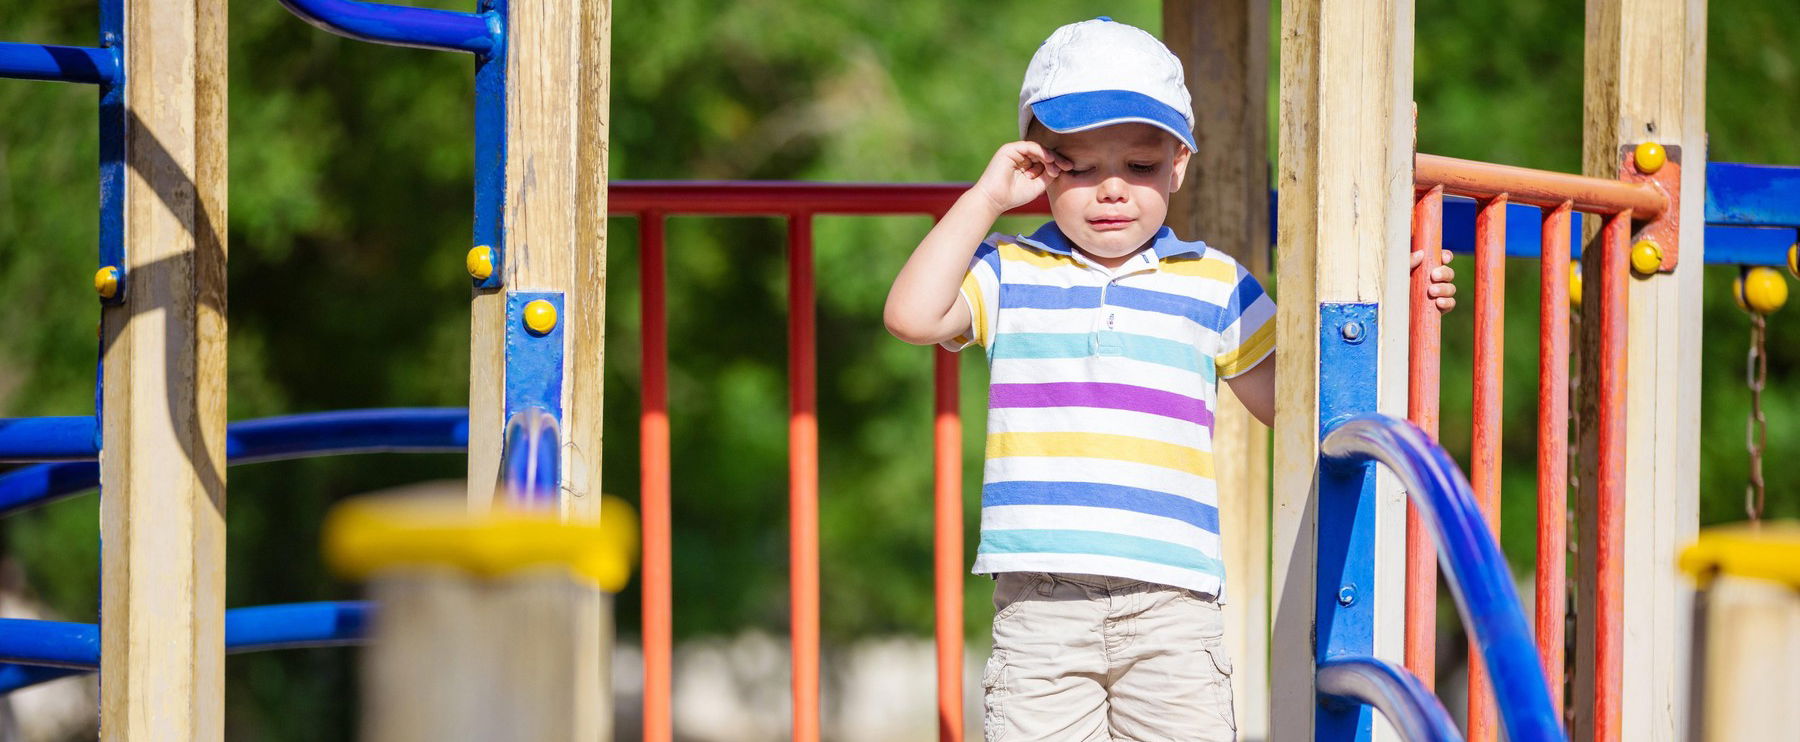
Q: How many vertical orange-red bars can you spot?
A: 7